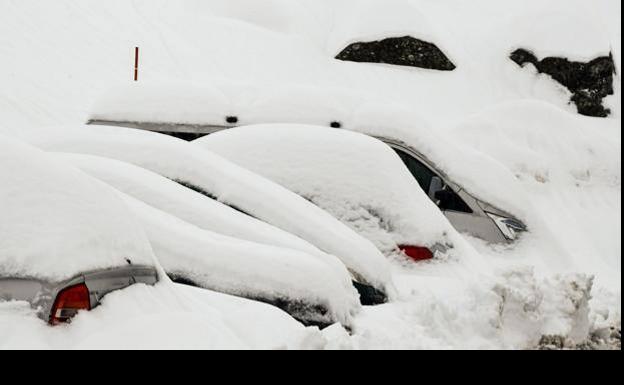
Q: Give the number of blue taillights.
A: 0